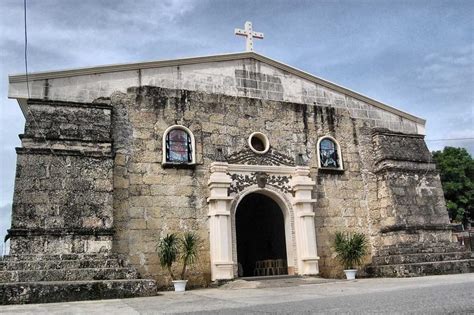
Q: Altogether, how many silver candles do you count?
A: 0